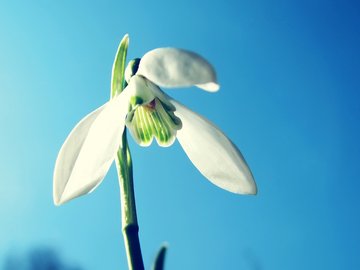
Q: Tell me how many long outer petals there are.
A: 3